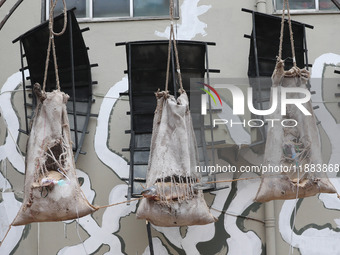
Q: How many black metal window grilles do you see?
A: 3